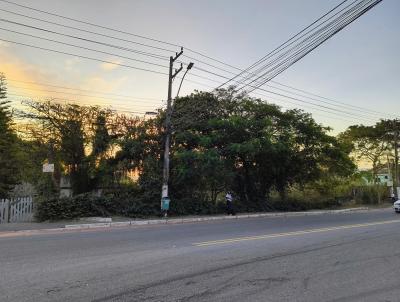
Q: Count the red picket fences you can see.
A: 0